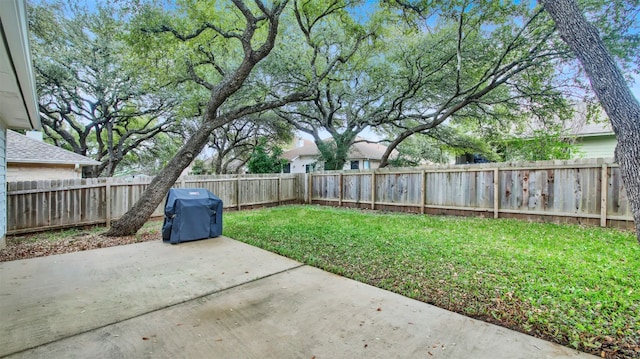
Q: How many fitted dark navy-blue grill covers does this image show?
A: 1